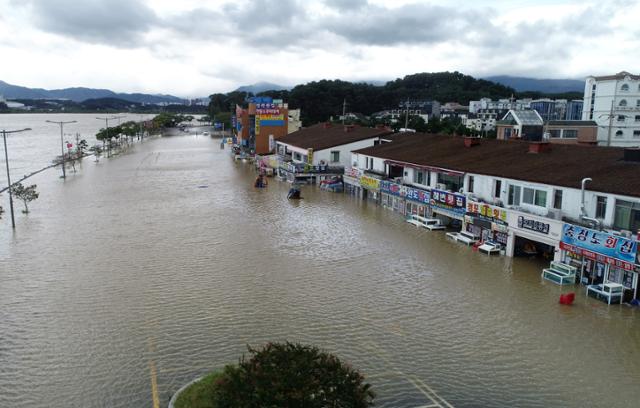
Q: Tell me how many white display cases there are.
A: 5